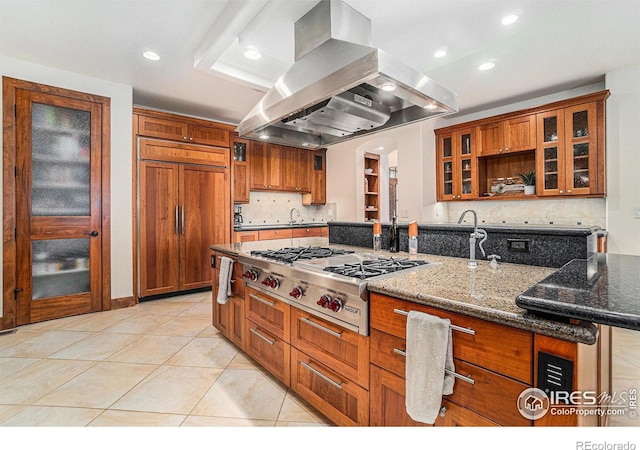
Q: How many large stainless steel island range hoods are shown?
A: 1